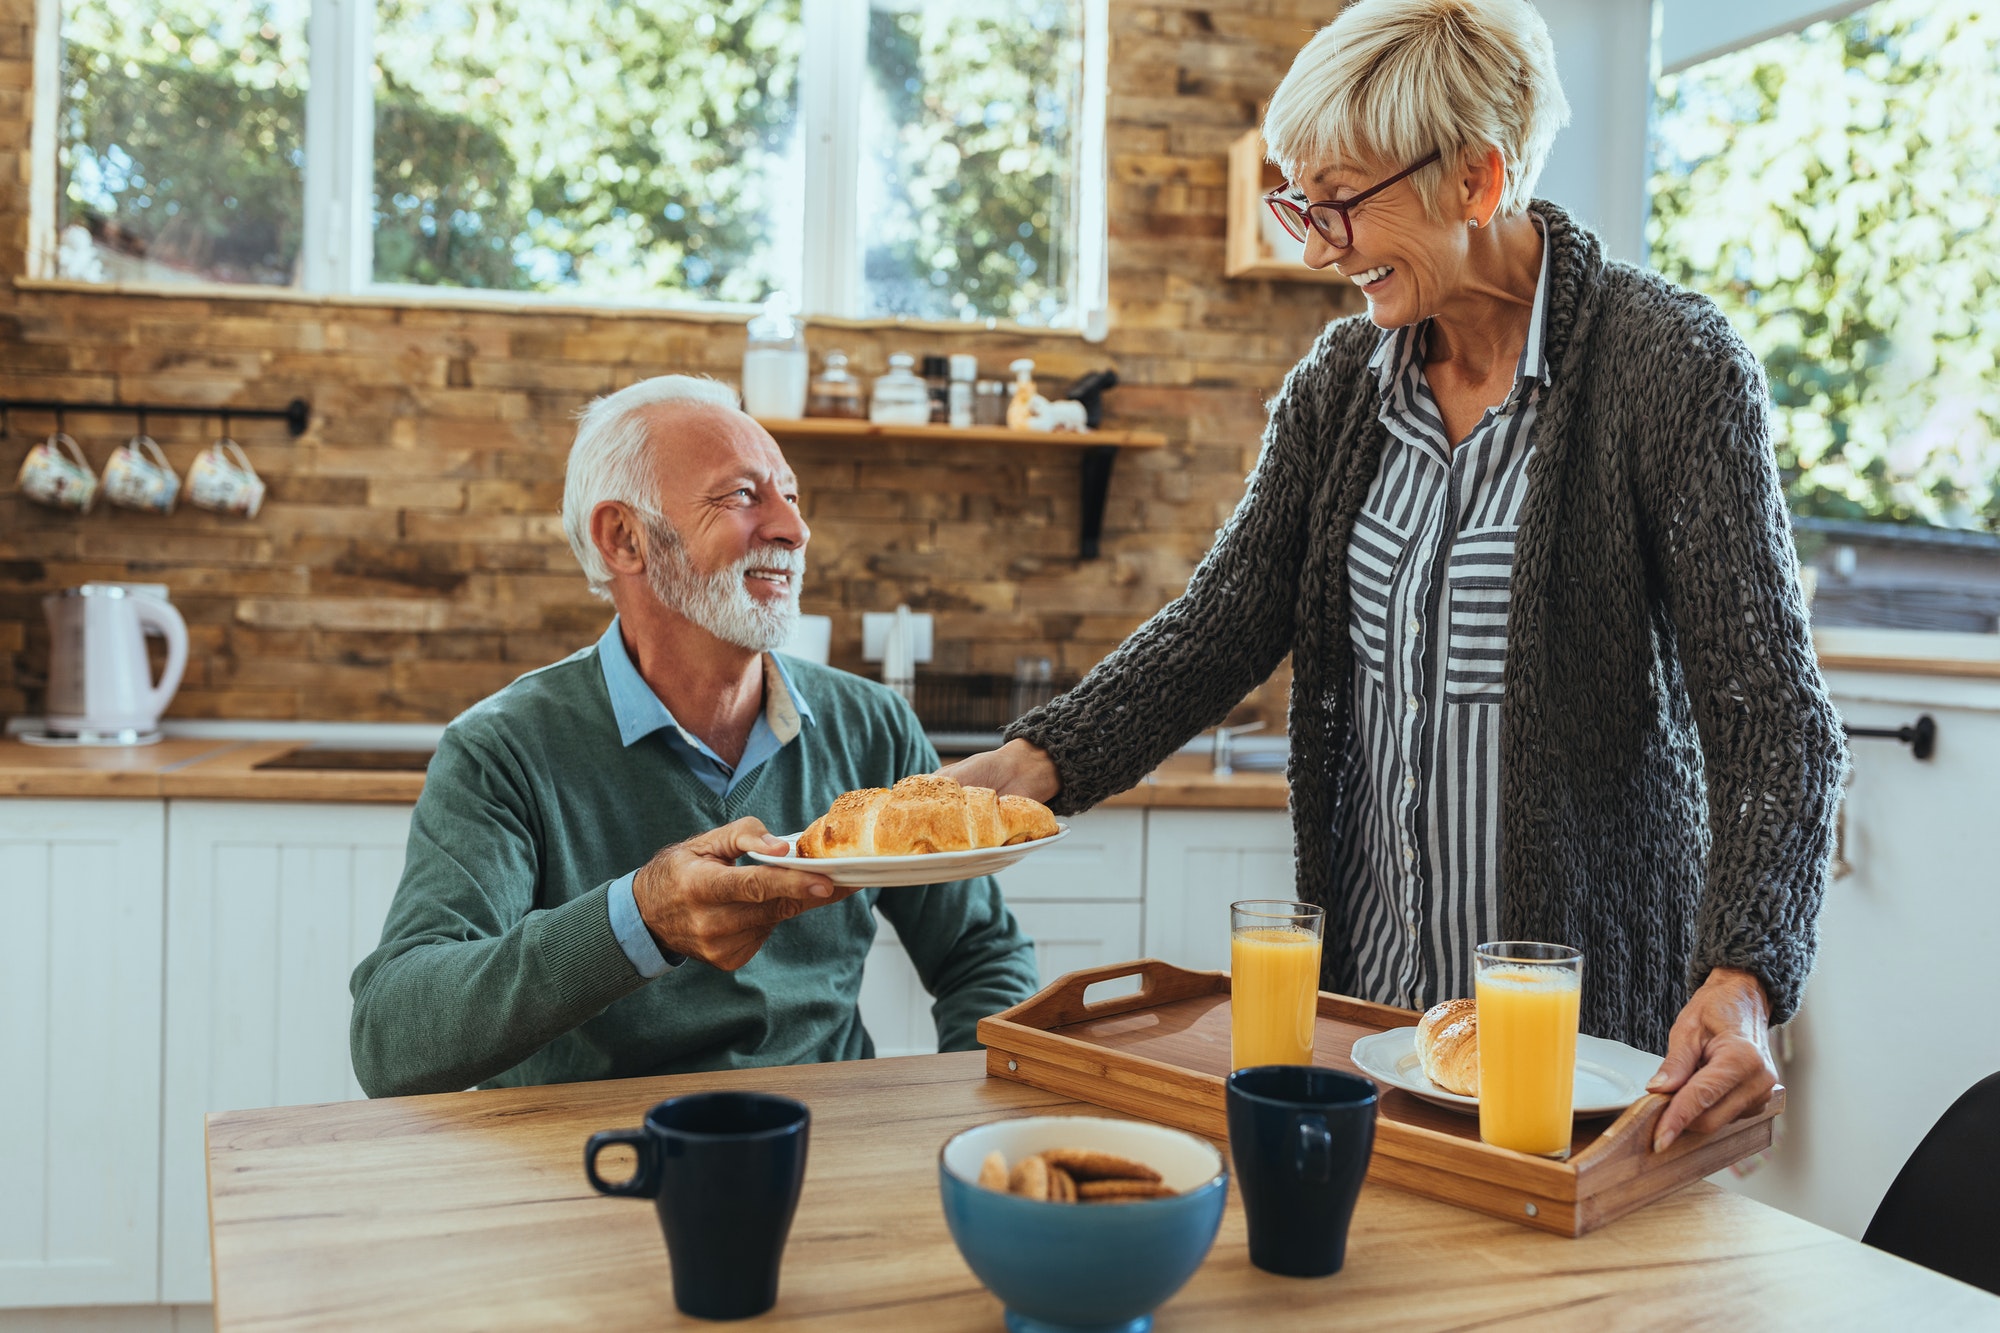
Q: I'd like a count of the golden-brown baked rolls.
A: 2